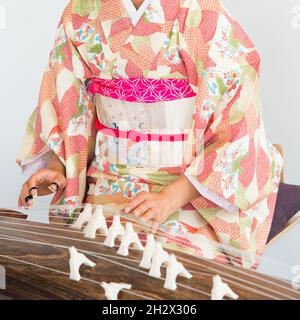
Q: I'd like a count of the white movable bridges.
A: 10